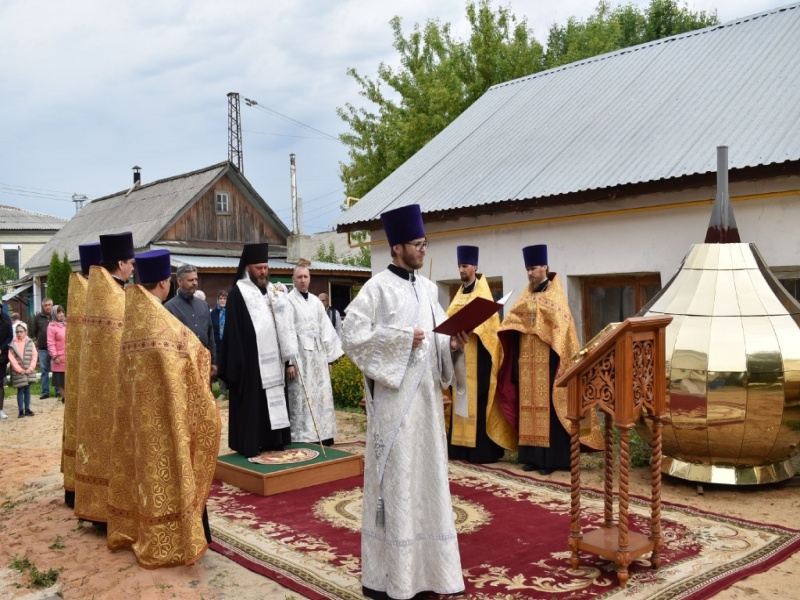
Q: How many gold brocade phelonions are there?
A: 5